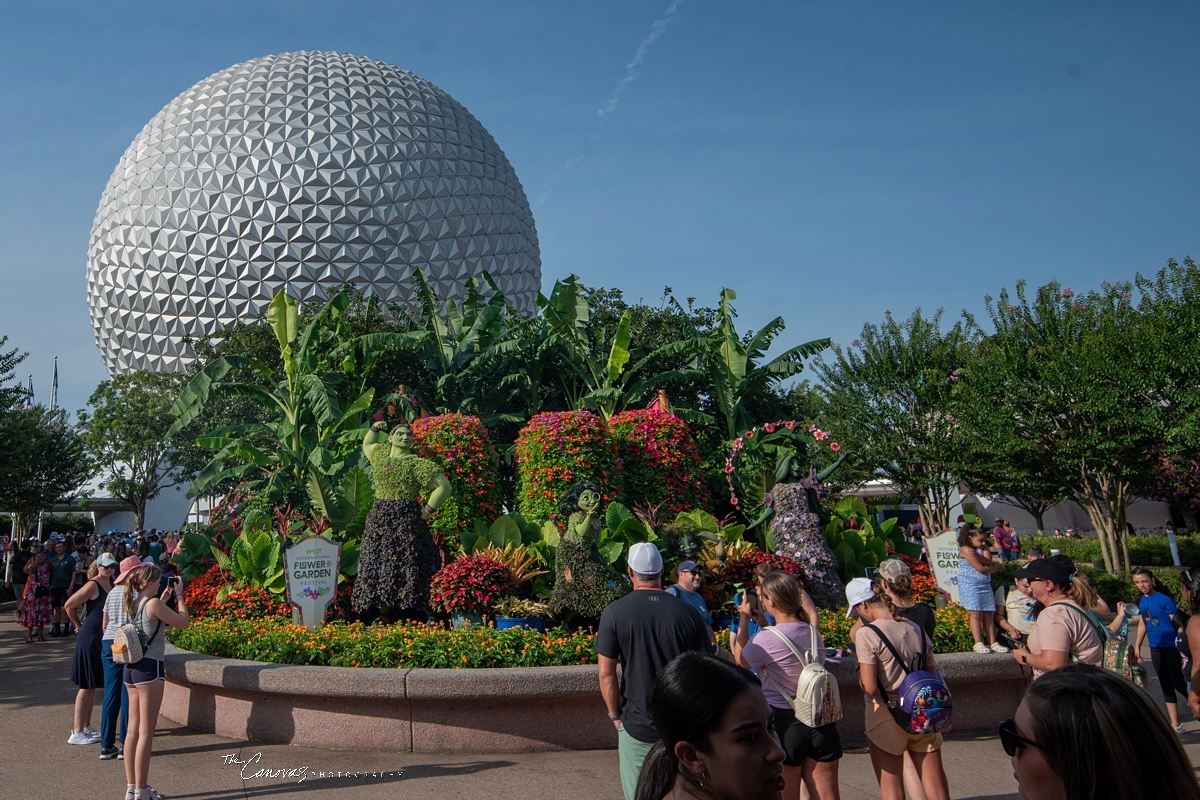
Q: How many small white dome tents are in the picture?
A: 0